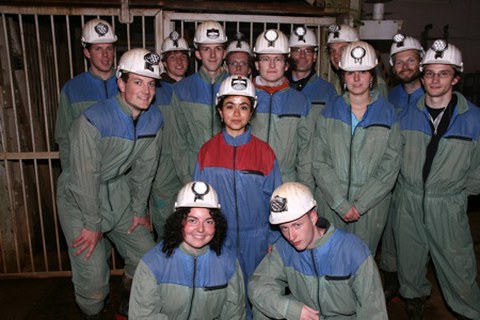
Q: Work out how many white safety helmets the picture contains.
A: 14